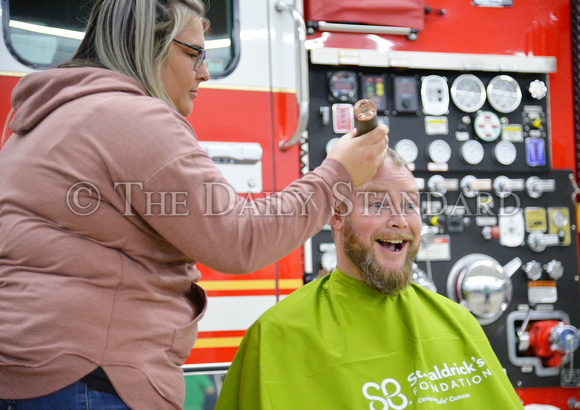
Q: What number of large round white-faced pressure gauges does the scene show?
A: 2